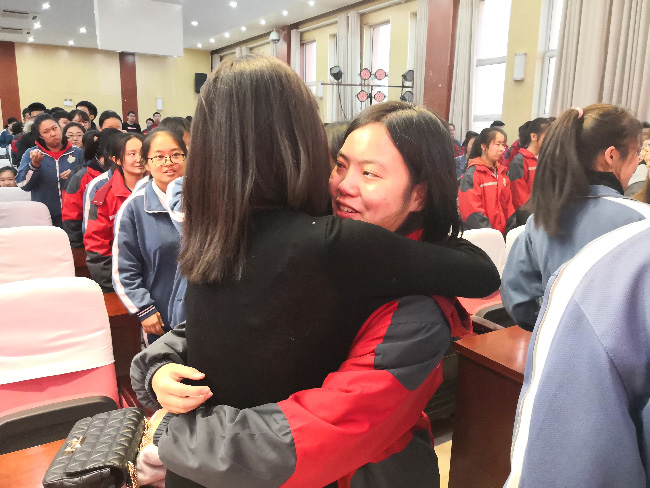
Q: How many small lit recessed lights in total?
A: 14